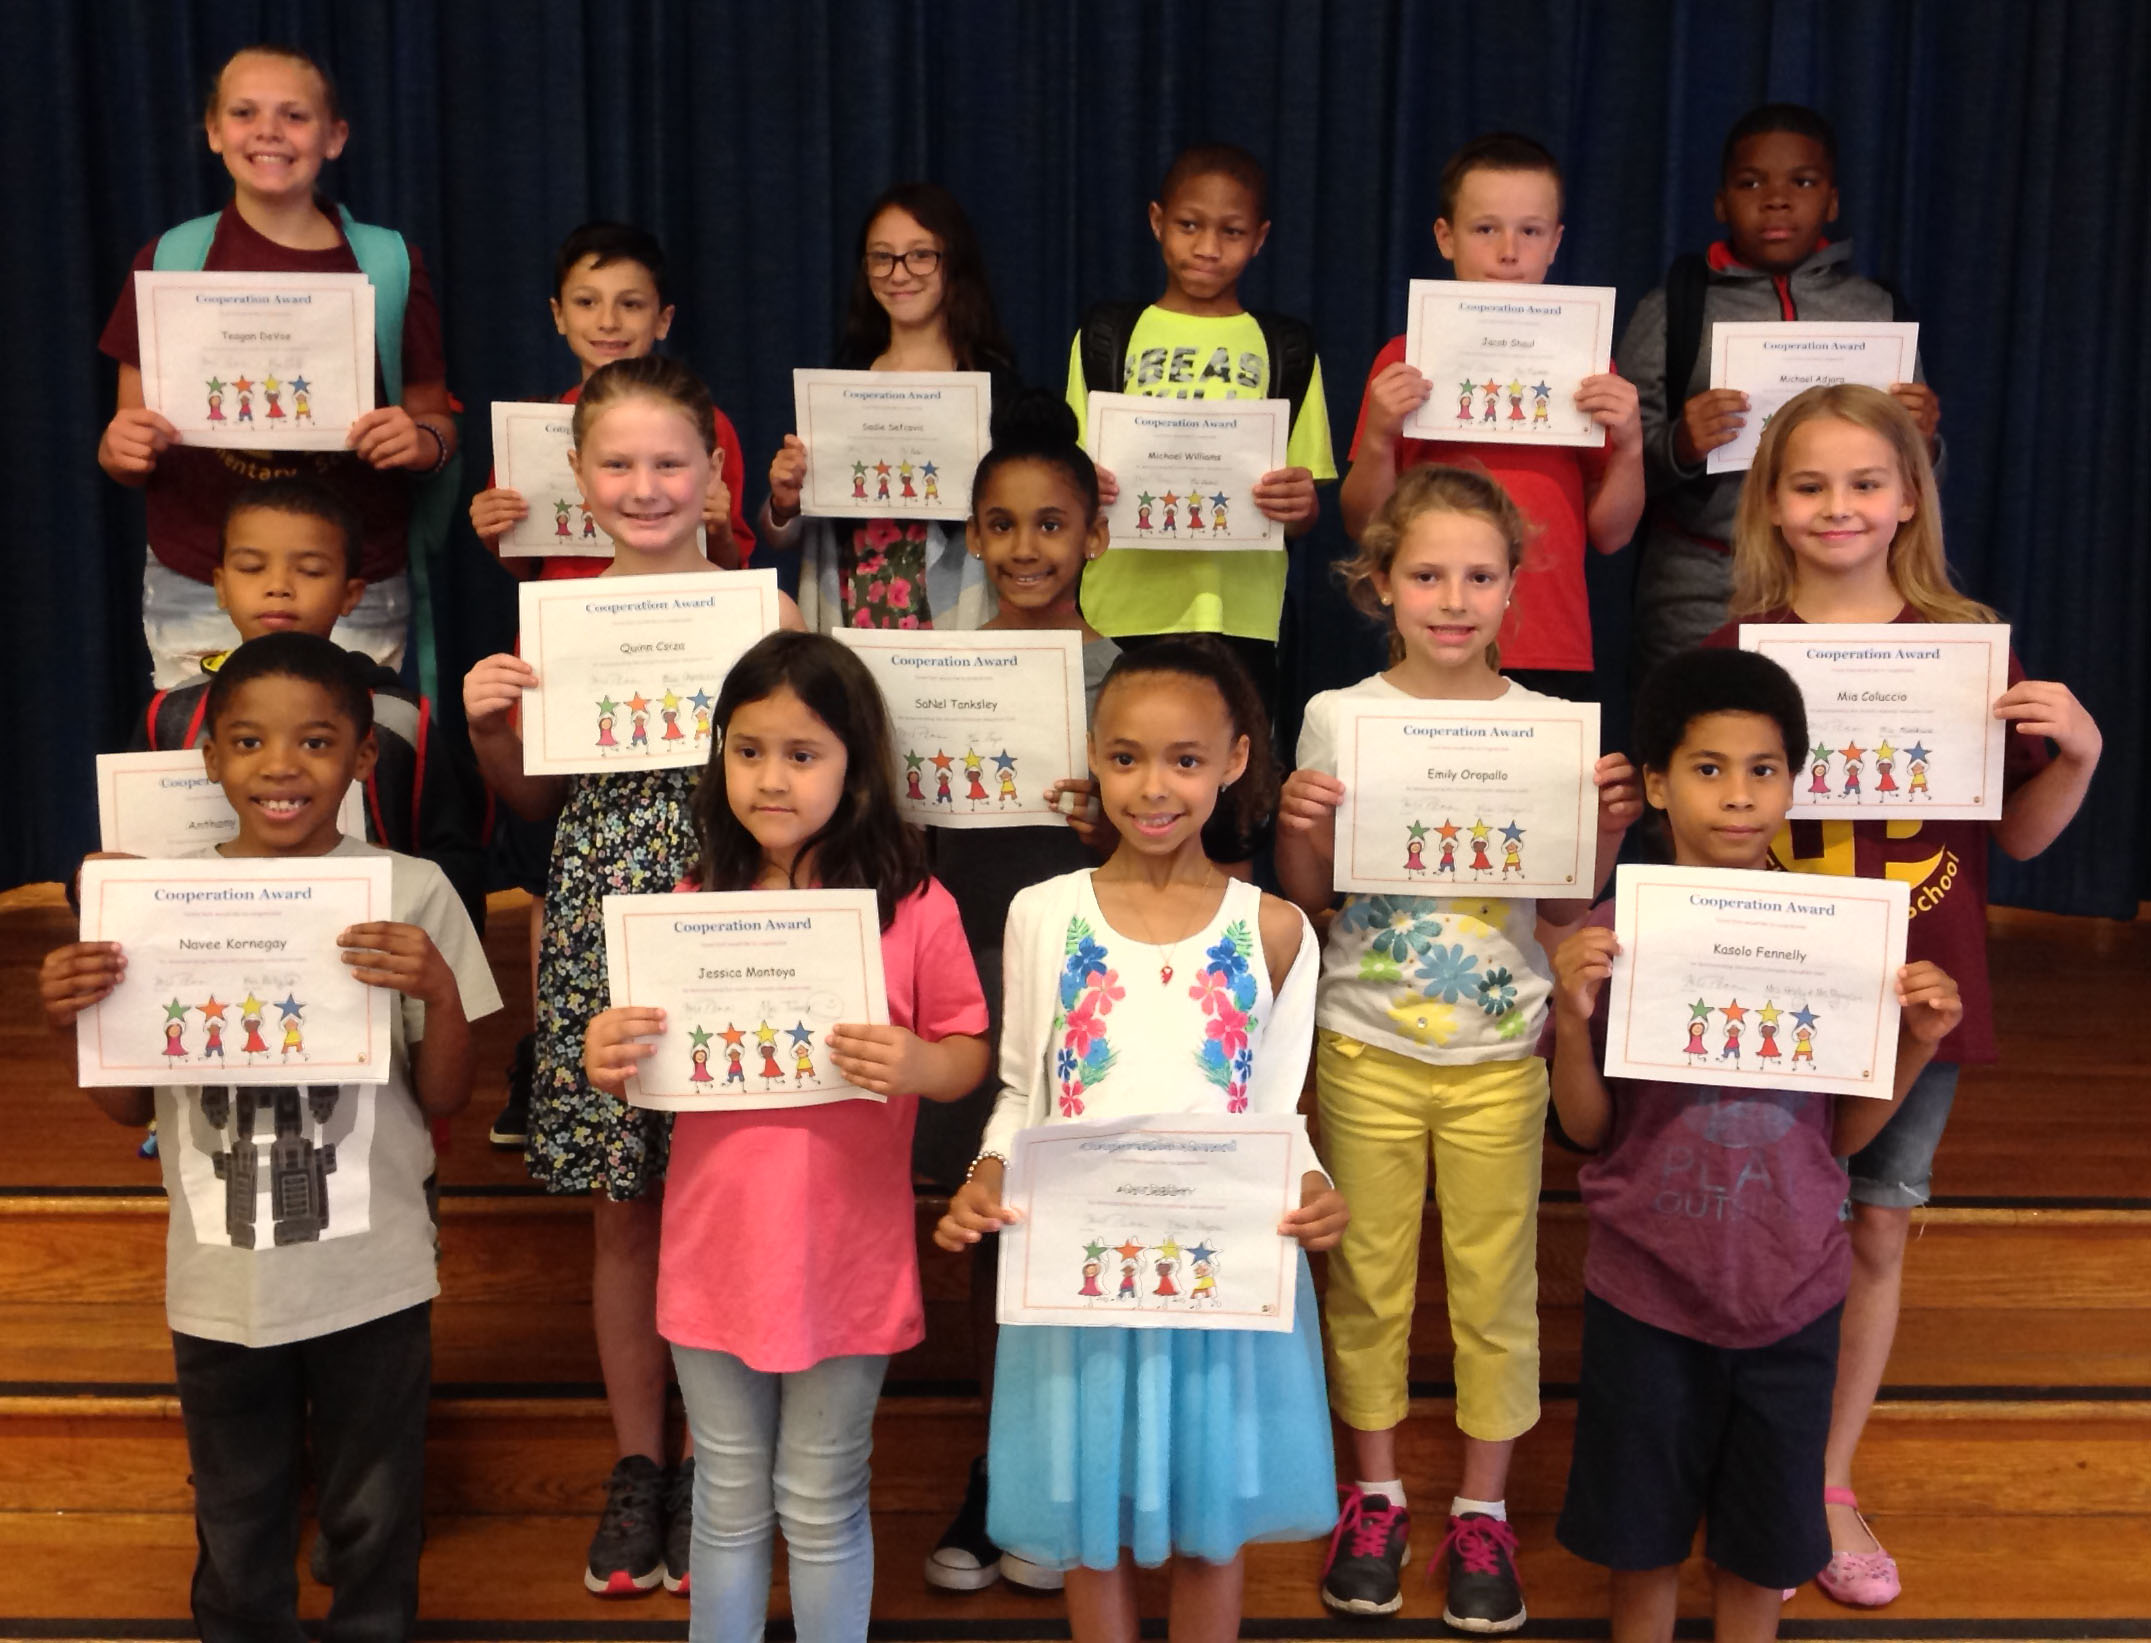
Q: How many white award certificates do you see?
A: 15